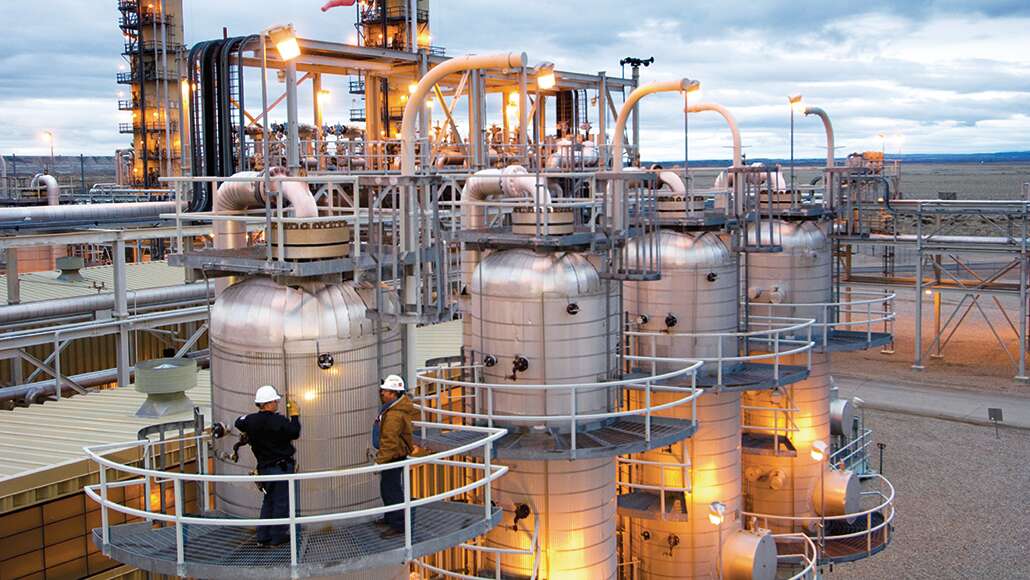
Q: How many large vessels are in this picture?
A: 4